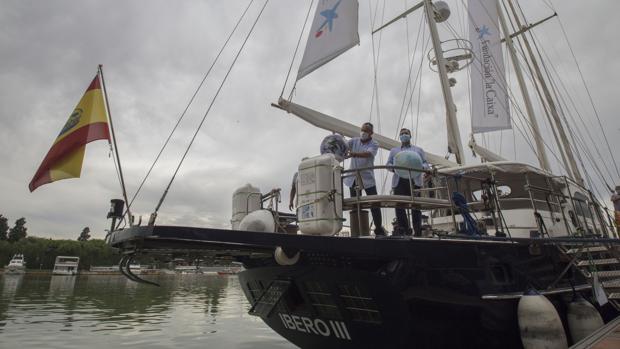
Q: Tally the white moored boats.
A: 2